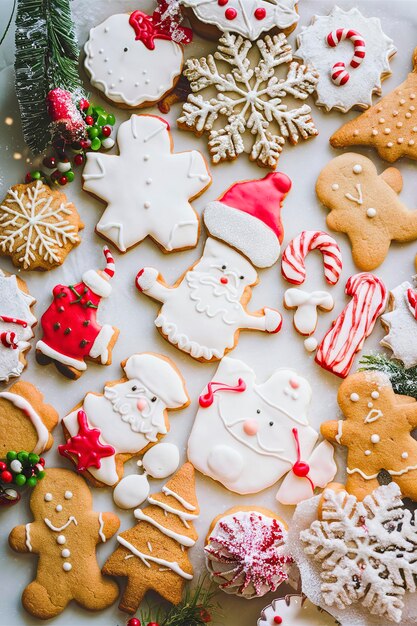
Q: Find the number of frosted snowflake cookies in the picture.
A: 3